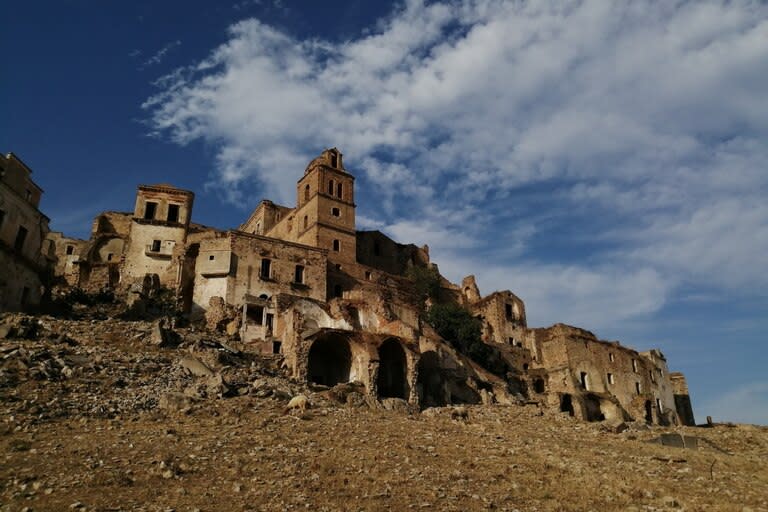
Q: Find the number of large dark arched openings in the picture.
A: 3